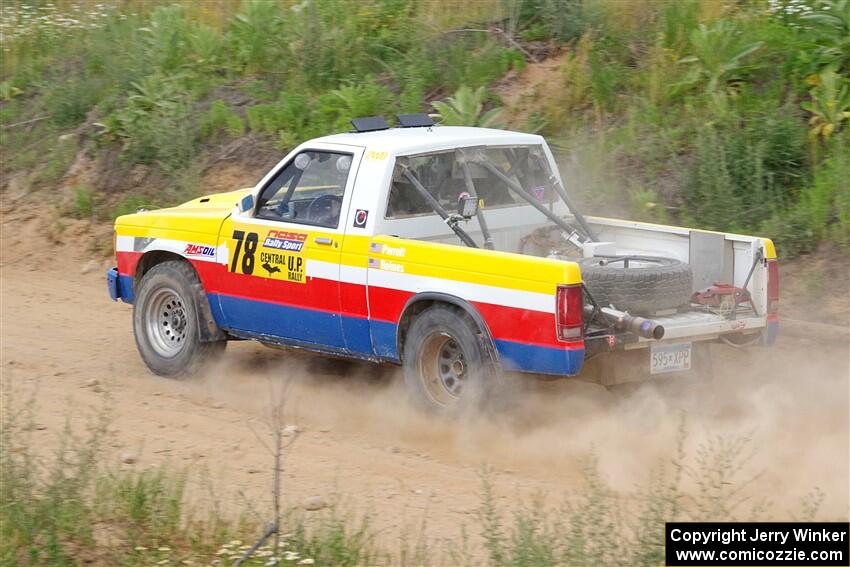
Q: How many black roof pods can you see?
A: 2